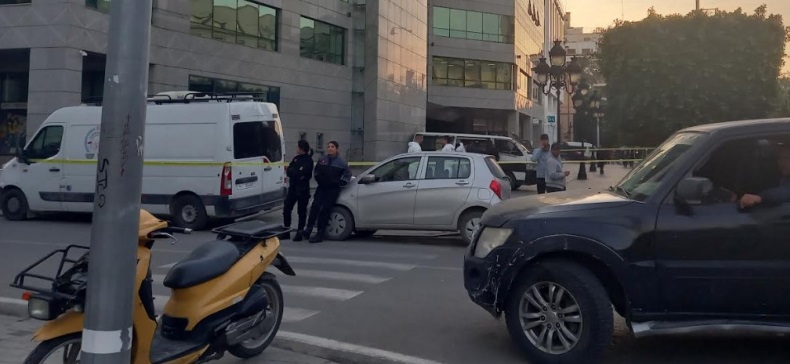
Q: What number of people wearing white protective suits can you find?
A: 3